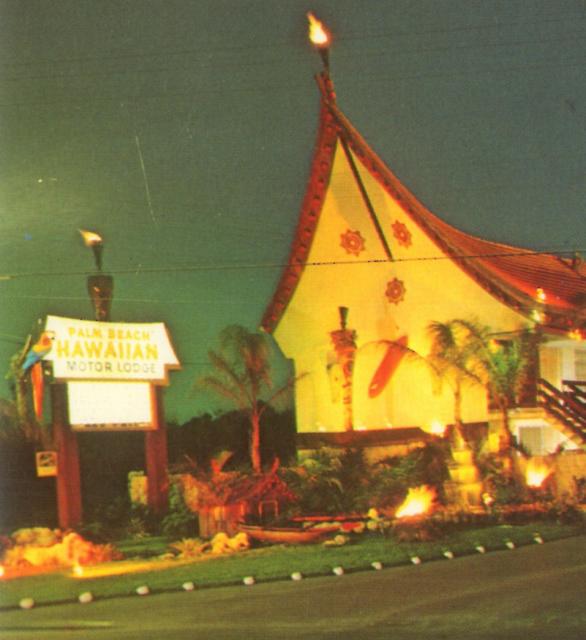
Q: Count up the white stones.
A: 13